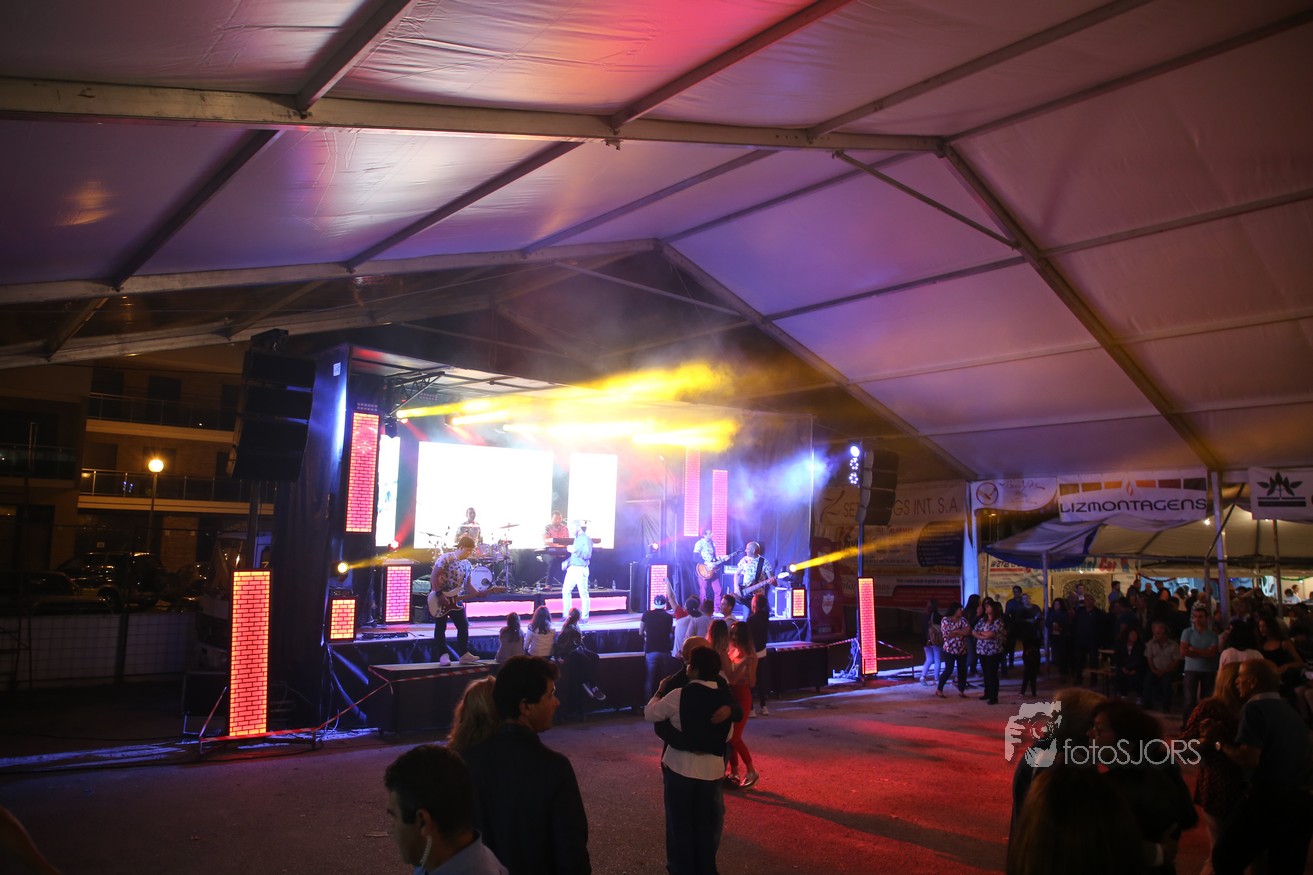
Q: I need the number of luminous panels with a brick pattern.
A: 9